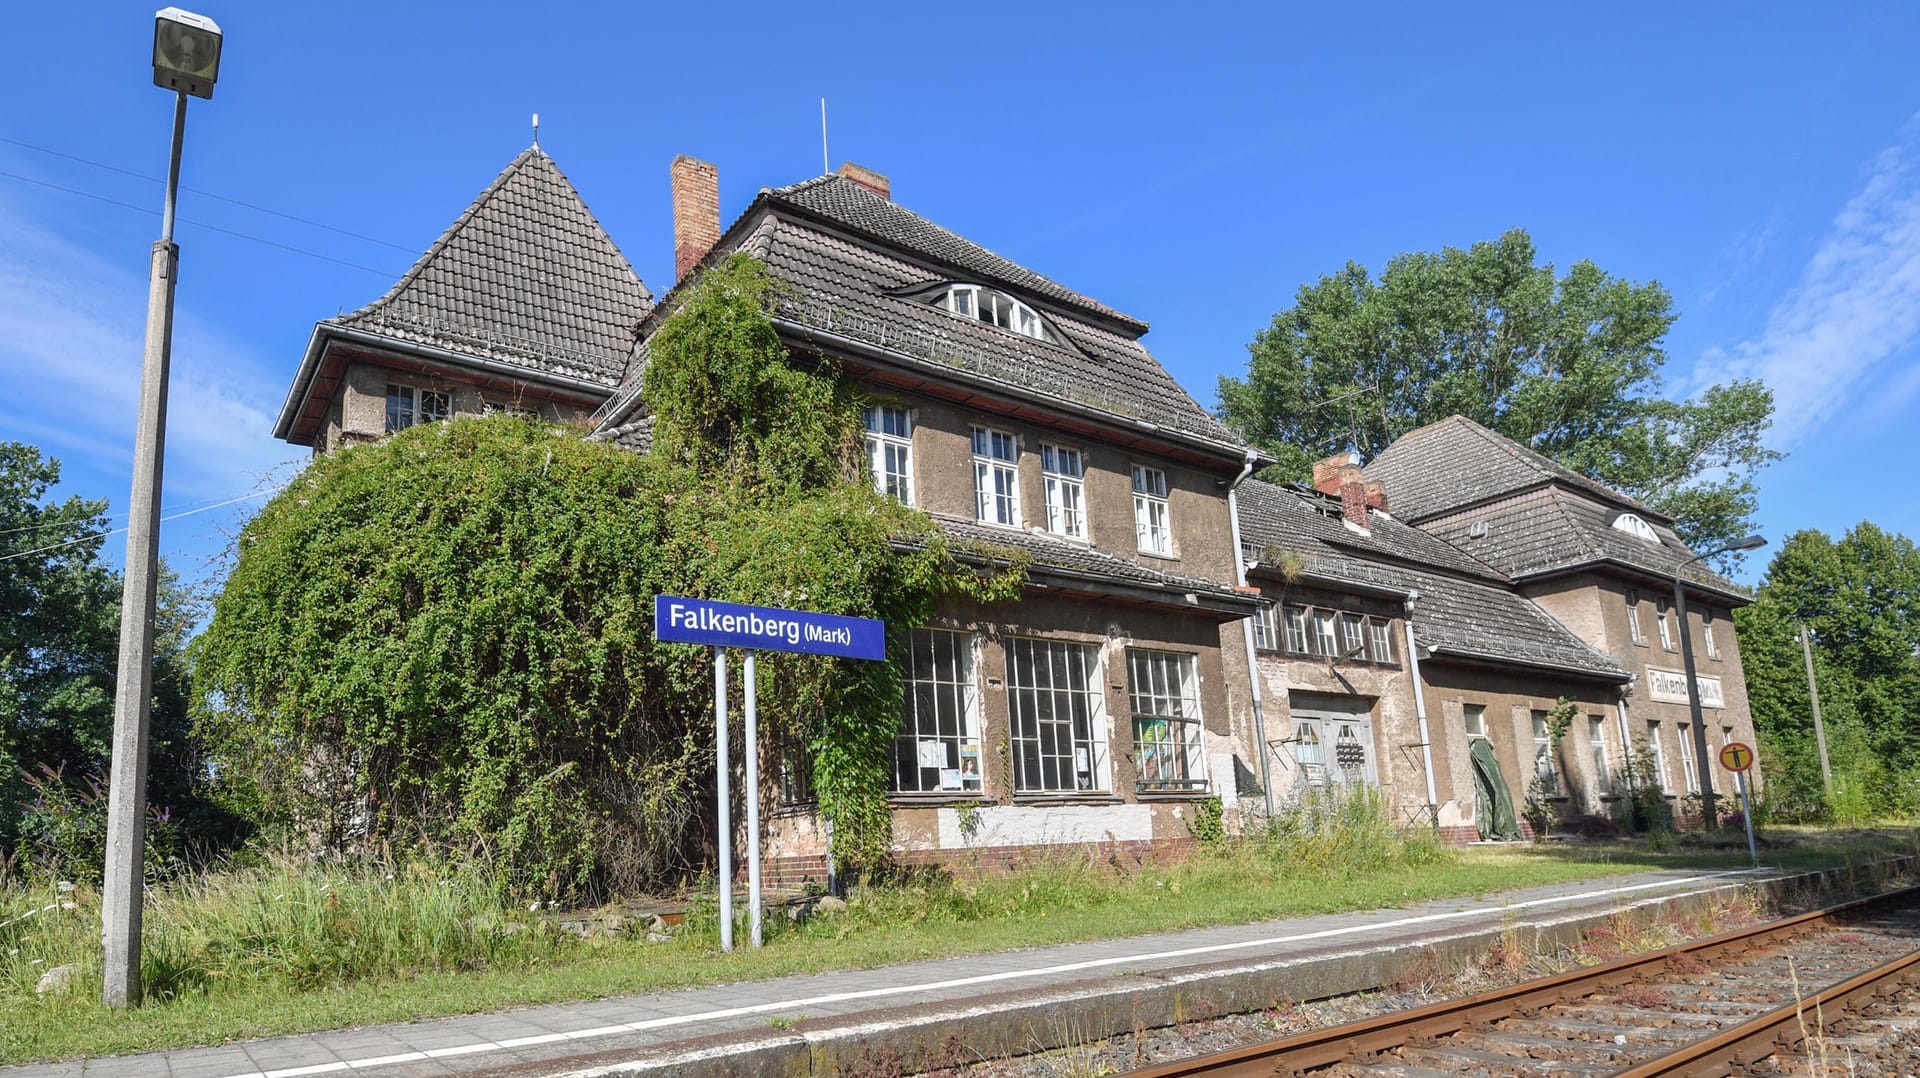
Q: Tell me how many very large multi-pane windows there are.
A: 3